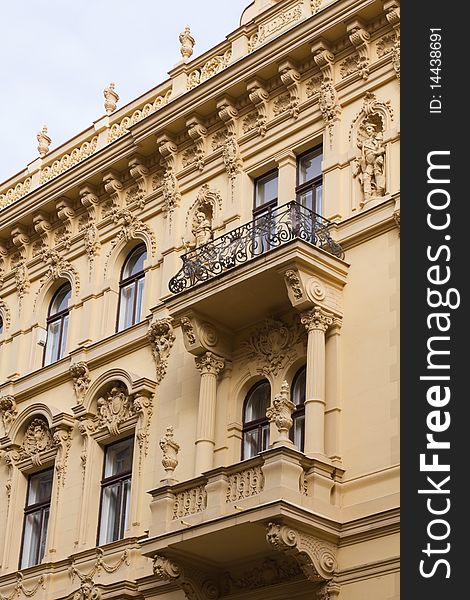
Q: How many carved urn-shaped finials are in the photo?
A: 5